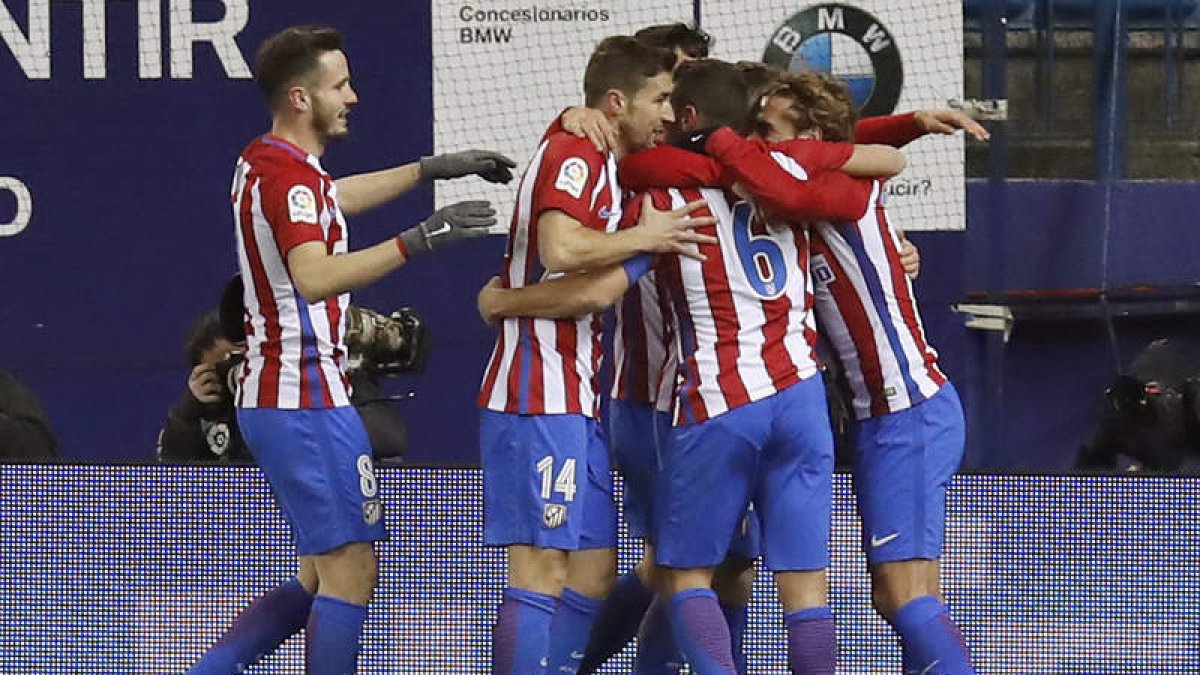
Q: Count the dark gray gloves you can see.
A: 2